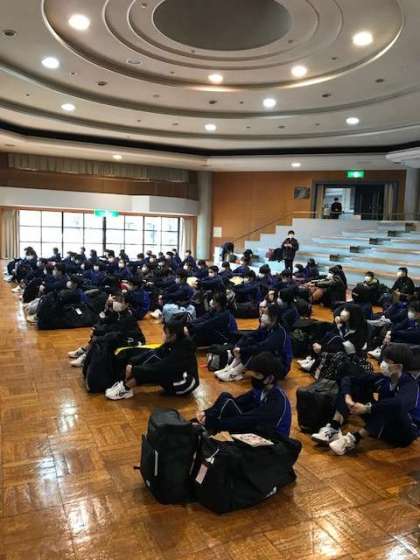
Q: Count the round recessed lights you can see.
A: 11